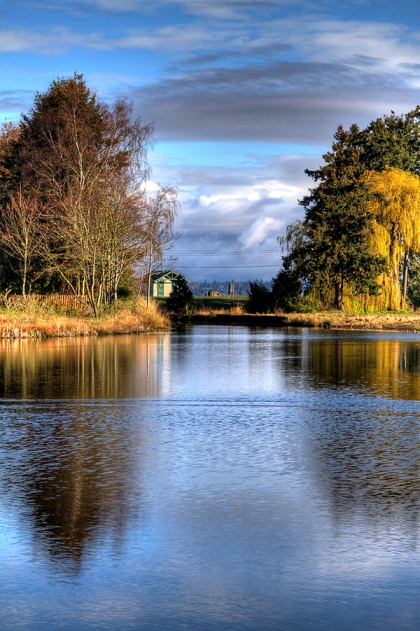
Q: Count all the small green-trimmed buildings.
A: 1